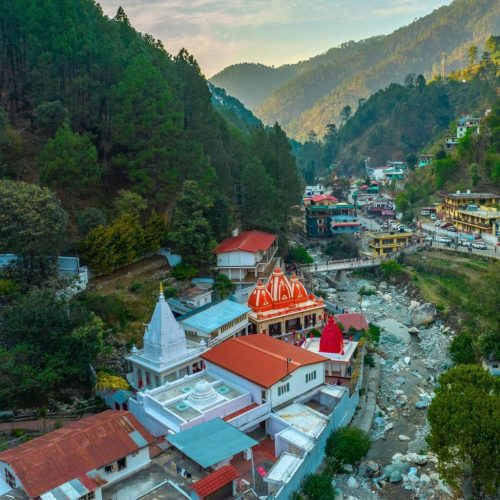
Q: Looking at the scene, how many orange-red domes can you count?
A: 3